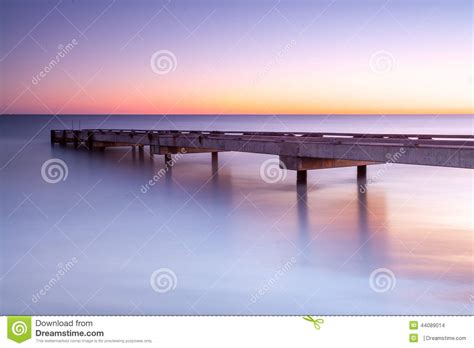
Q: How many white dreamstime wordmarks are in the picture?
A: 6